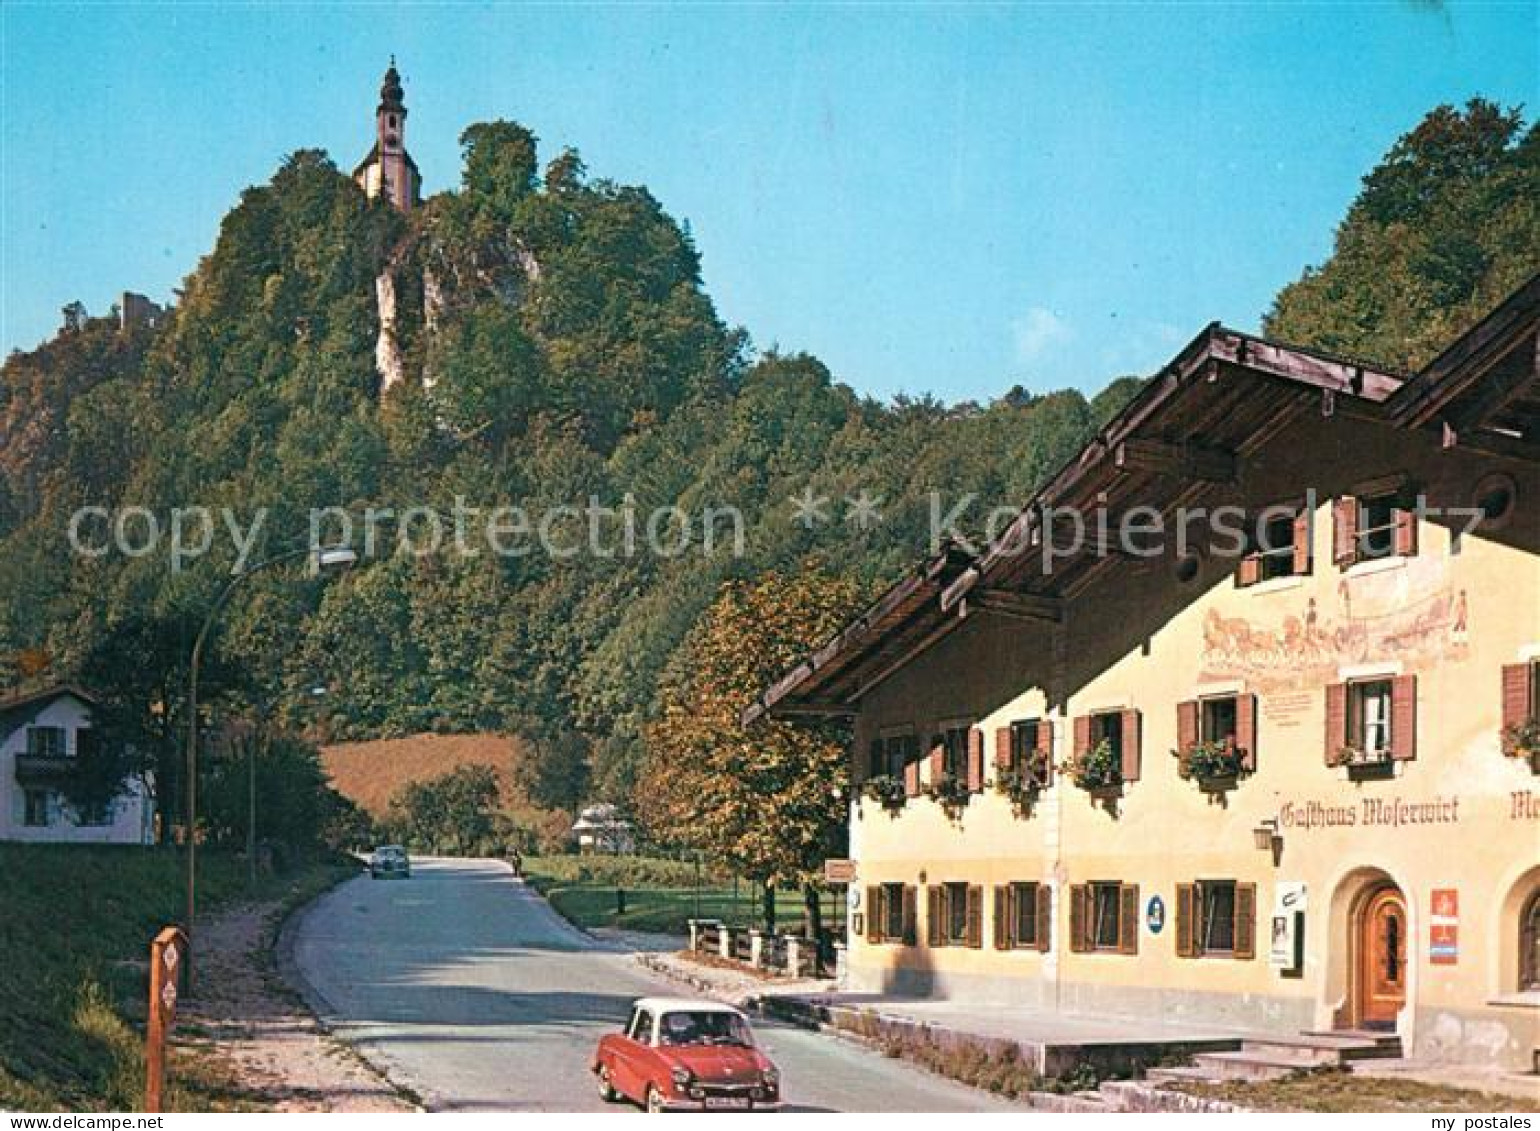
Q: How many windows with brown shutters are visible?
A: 14